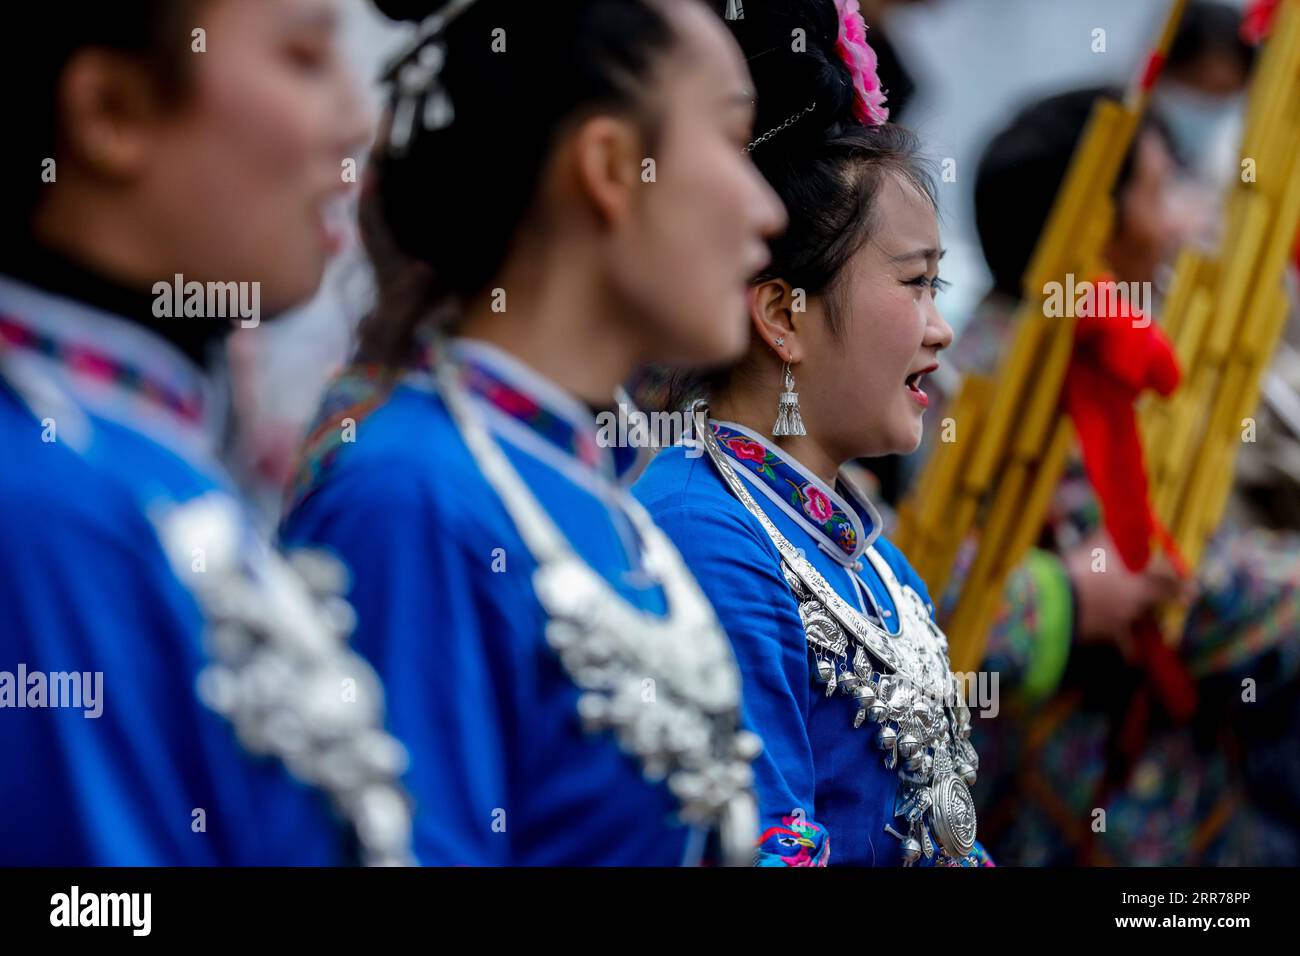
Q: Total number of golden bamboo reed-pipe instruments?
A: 2